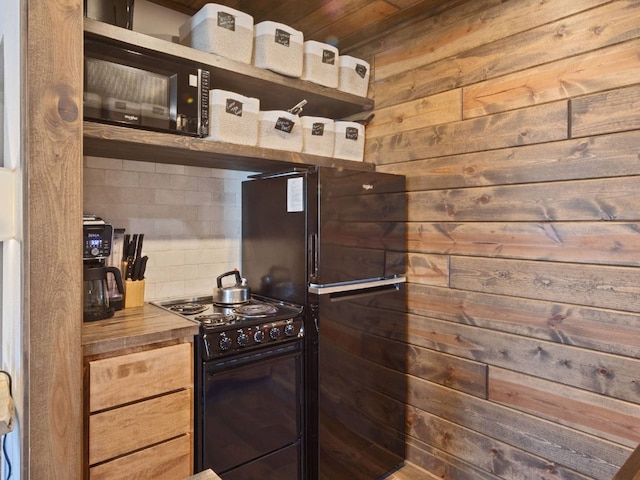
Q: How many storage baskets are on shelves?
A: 8